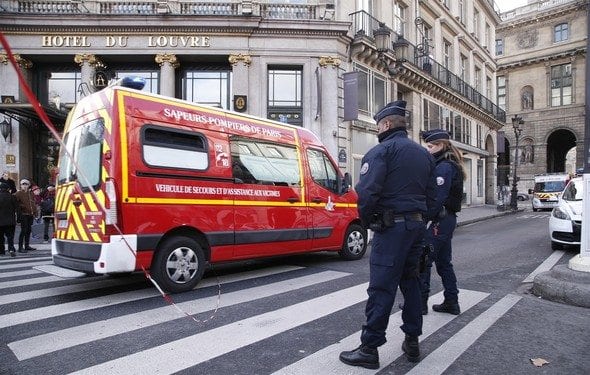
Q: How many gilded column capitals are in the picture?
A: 5